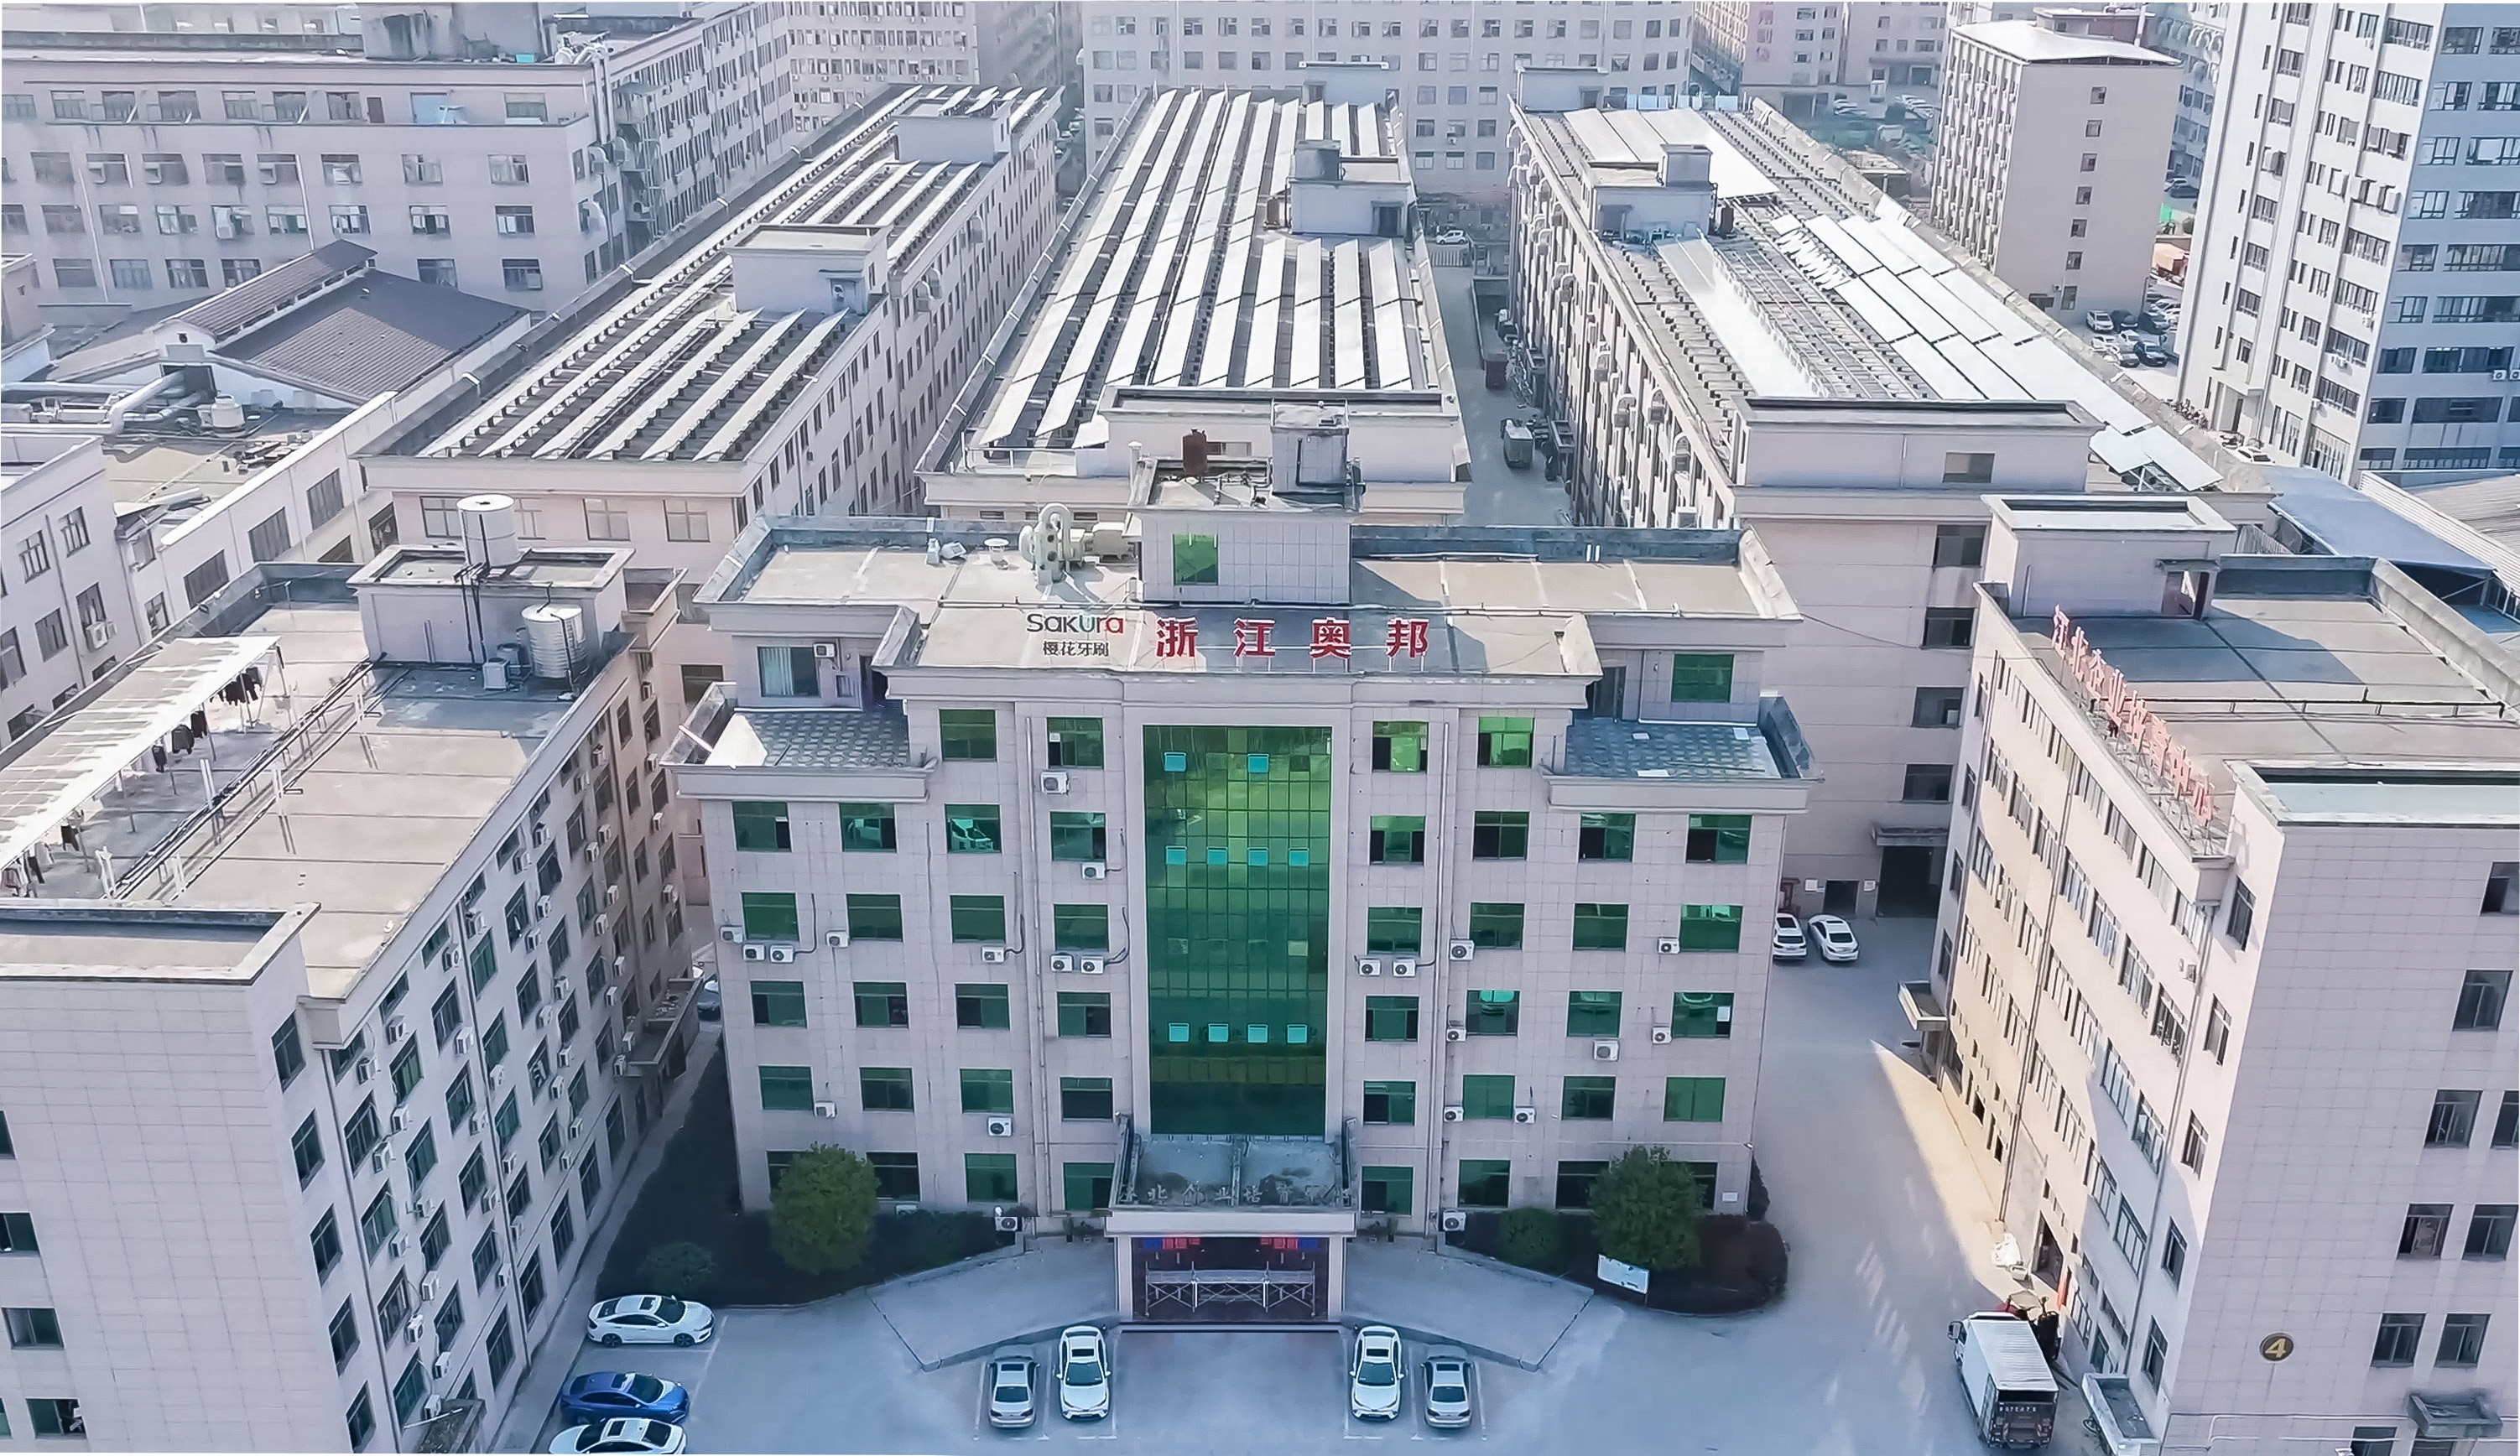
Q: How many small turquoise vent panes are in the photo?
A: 10